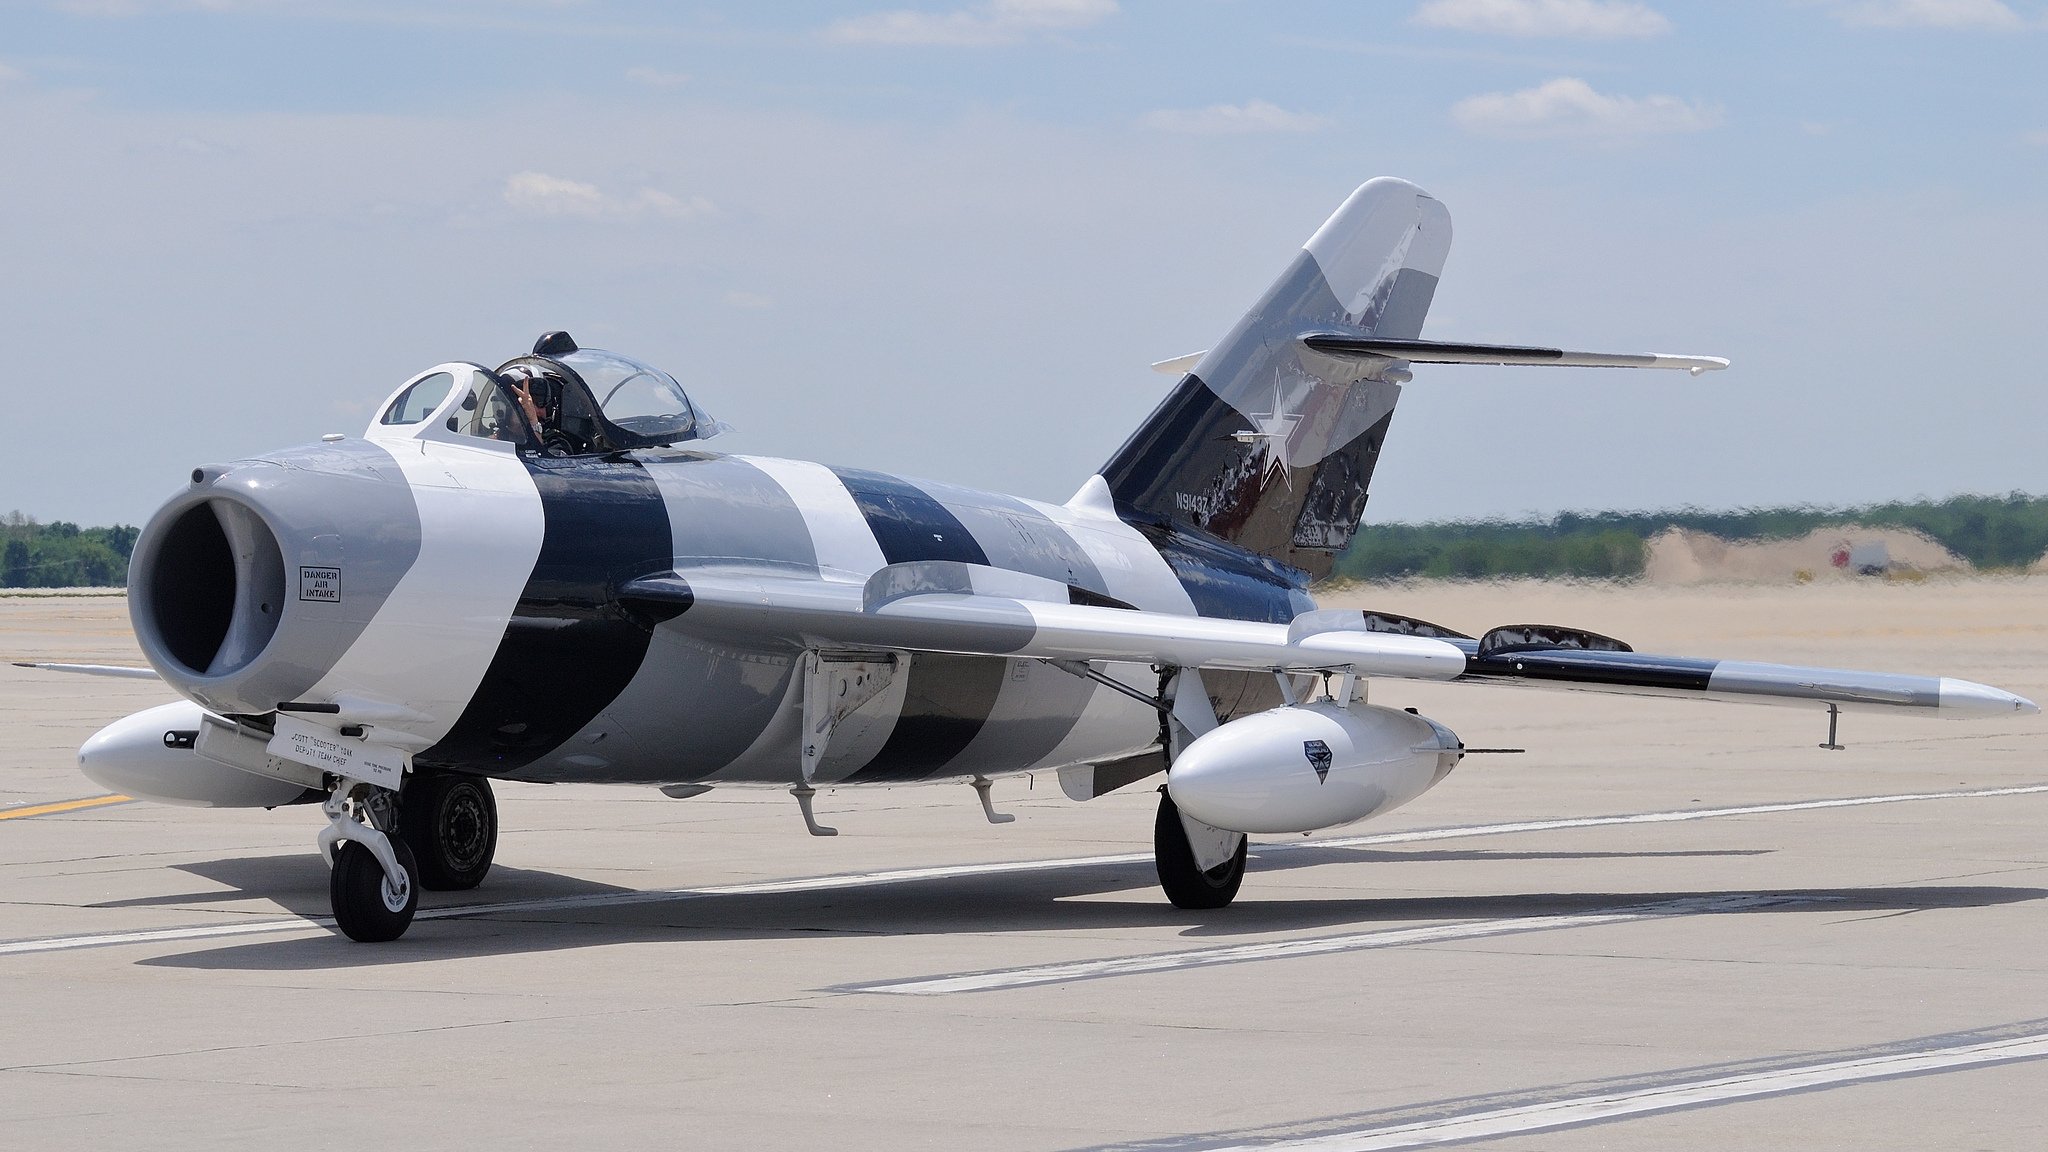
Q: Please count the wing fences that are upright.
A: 3